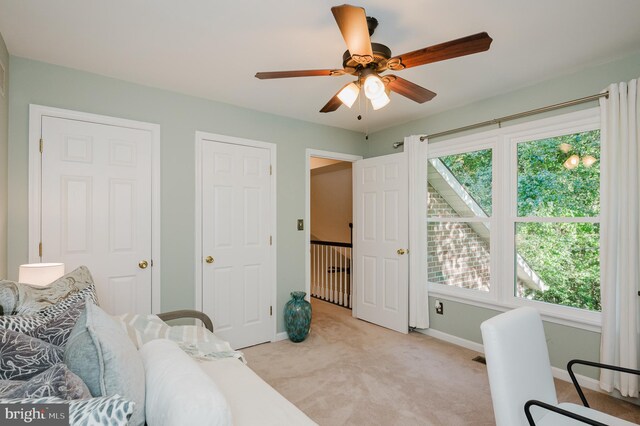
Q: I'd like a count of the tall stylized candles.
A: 0